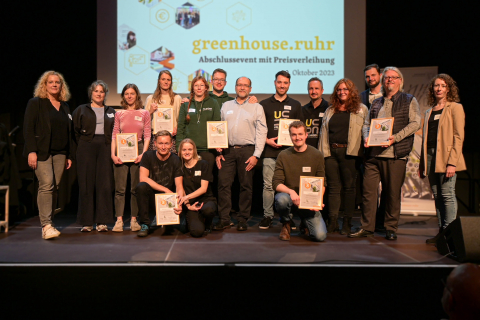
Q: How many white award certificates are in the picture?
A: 7